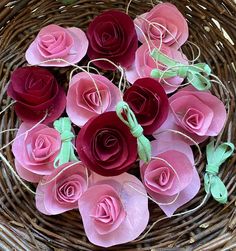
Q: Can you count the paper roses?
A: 13